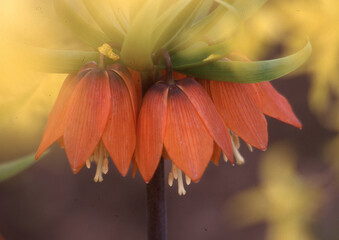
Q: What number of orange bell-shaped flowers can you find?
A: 3